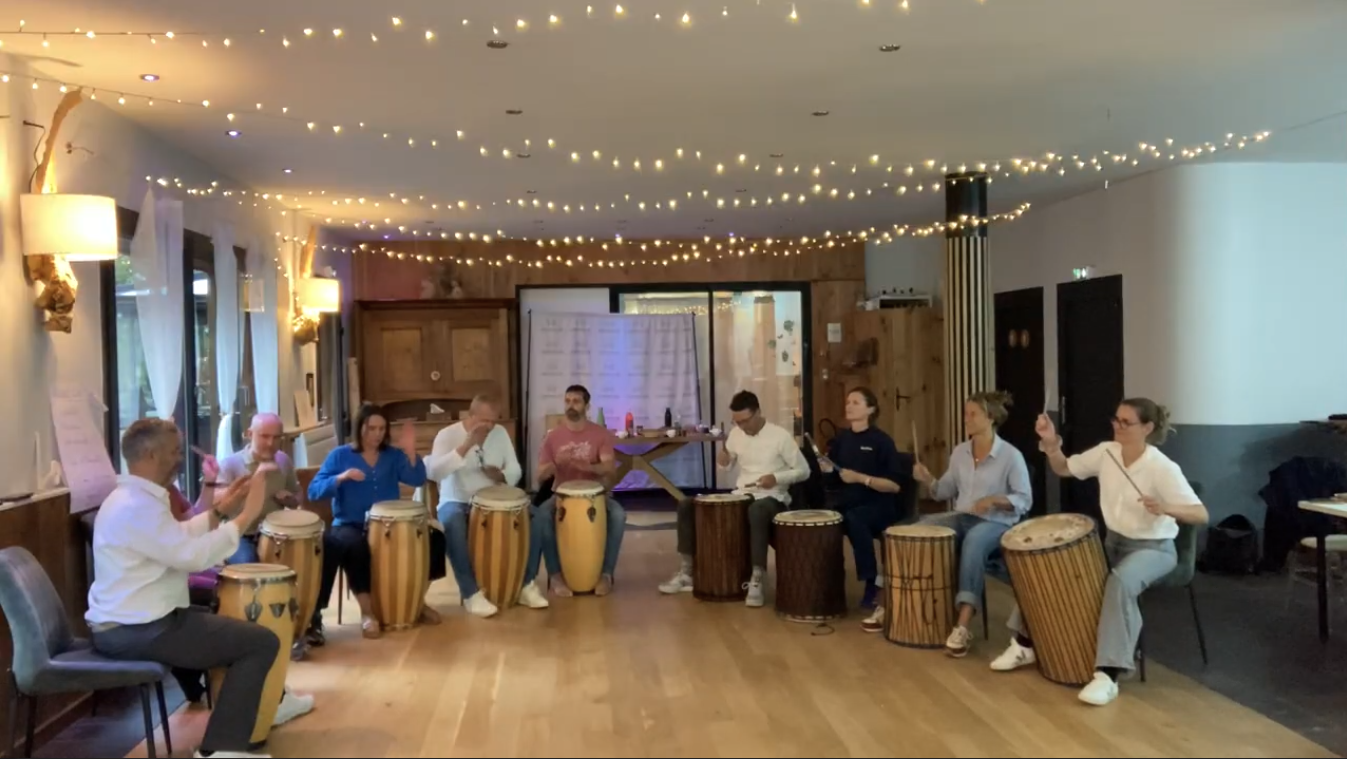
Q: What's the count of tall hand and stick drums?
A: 9